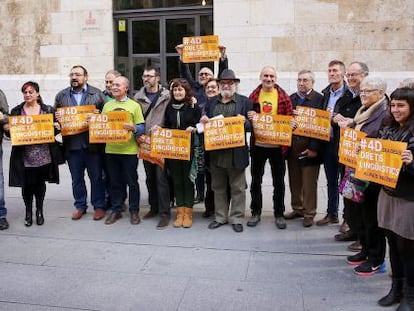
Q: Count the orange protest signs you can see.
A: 11